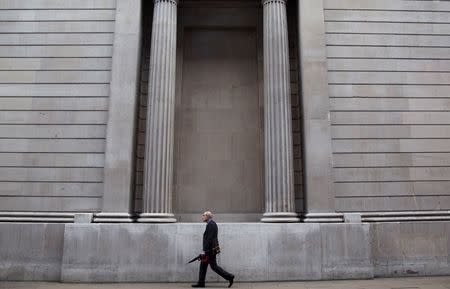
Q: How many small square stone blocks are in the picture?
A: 2